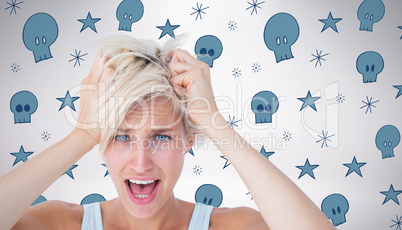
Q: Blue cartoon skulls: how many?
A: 13